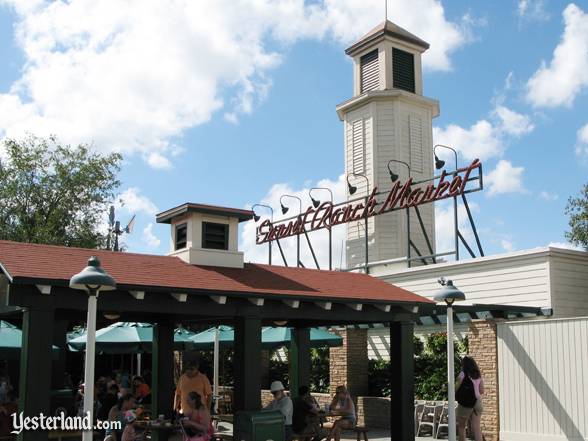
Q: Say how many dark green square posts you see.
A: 5